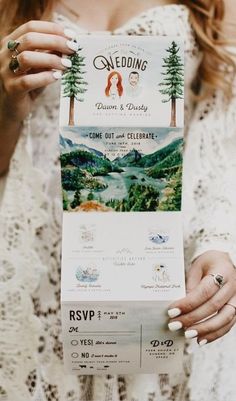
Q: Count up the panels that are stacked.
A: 4